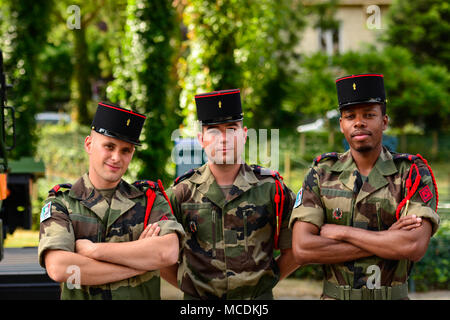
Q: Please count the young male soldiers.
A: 3